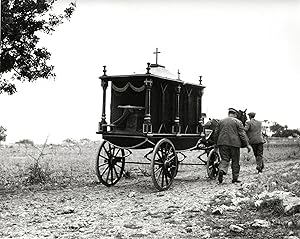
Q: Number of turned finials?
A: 4